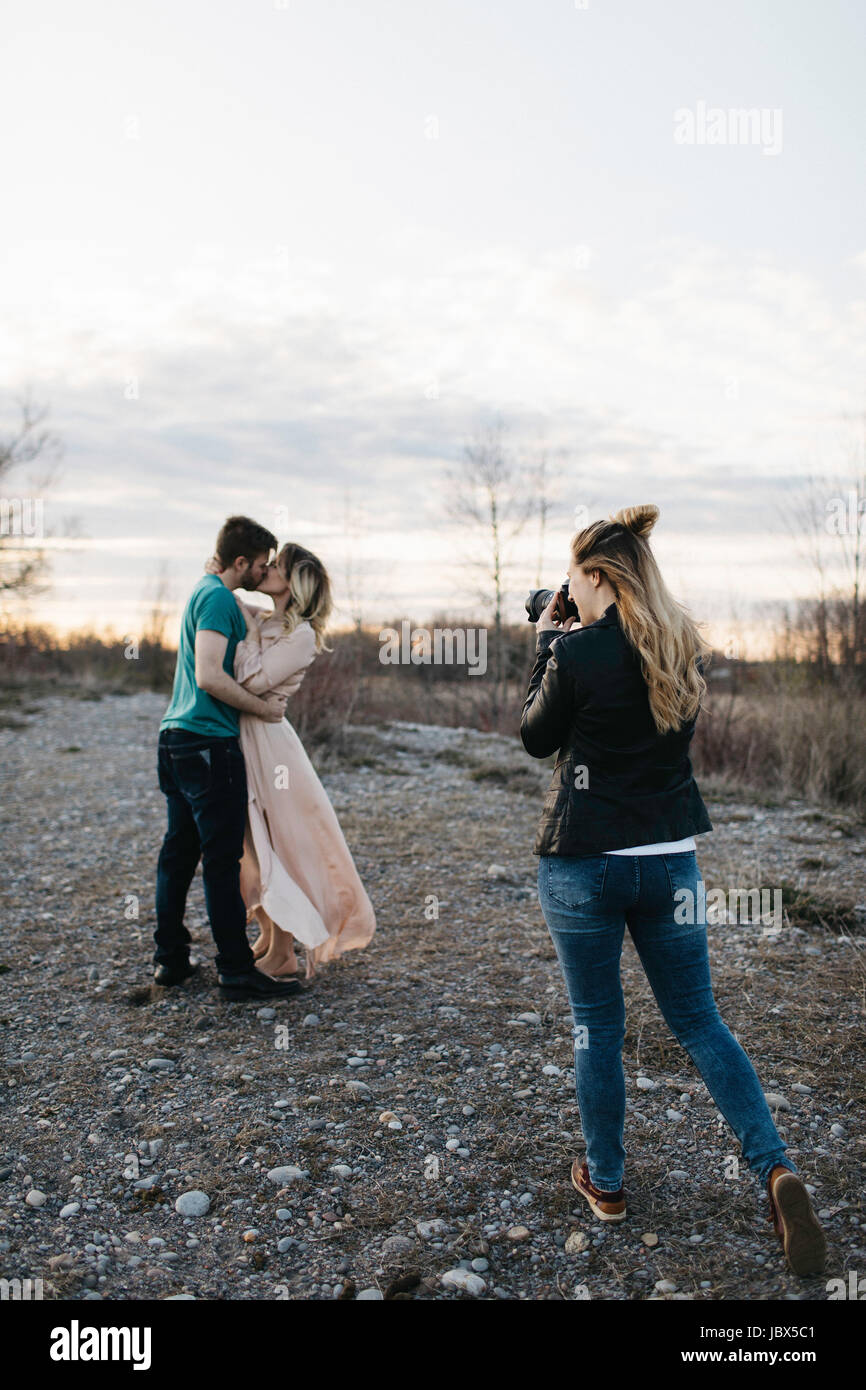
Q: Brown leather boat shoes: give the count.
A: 2